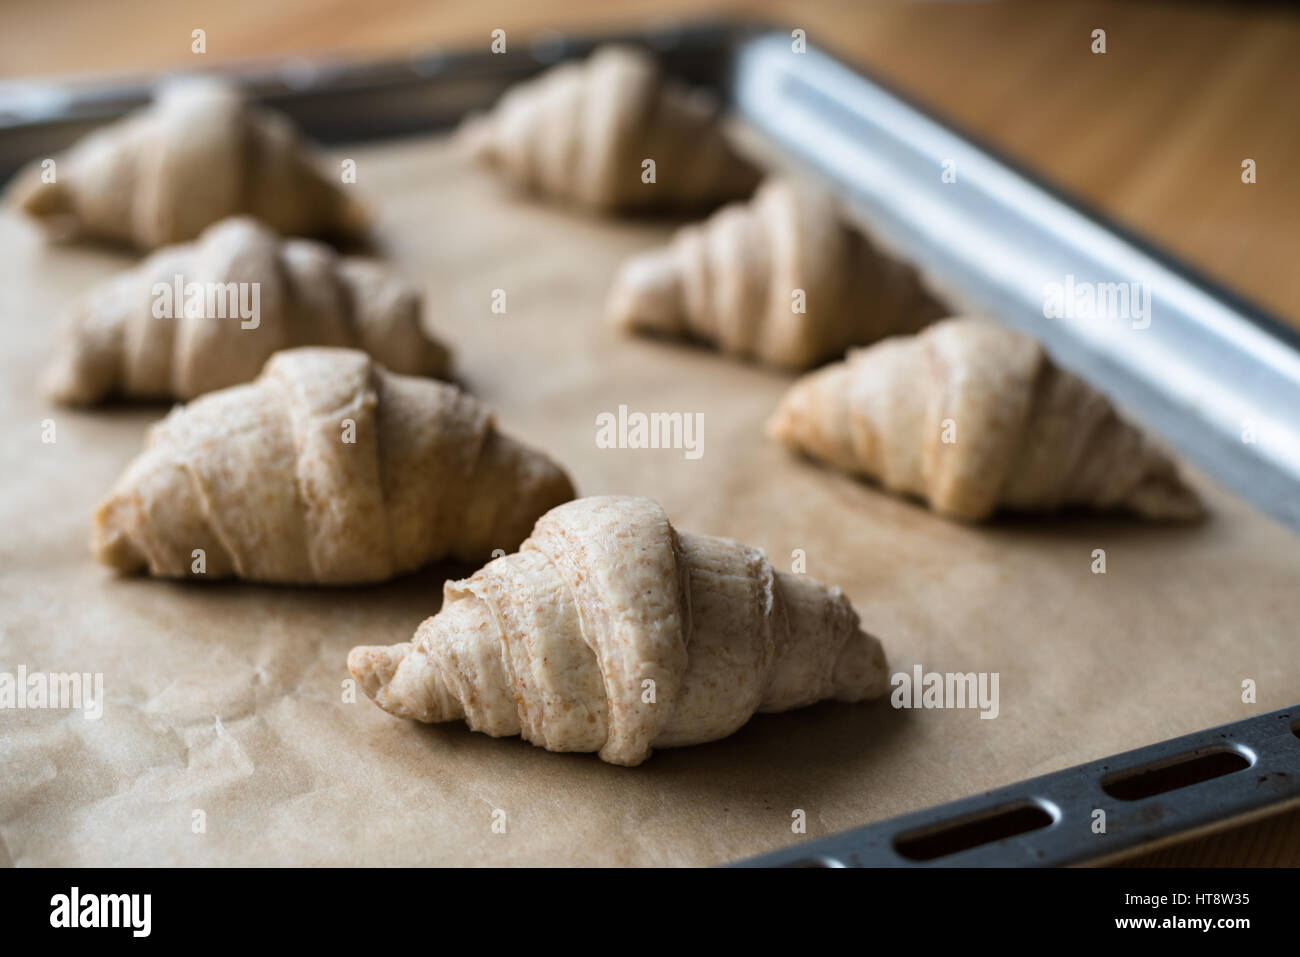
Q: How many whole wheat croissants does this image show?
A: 7